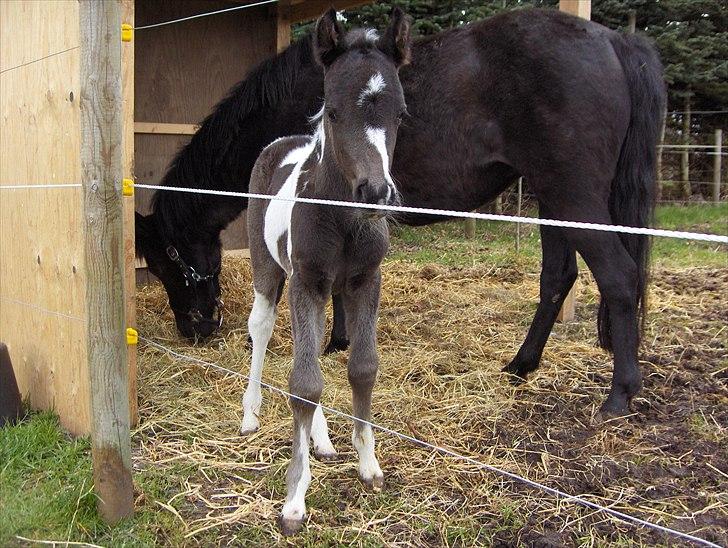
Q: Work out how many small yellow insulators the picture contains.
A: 3